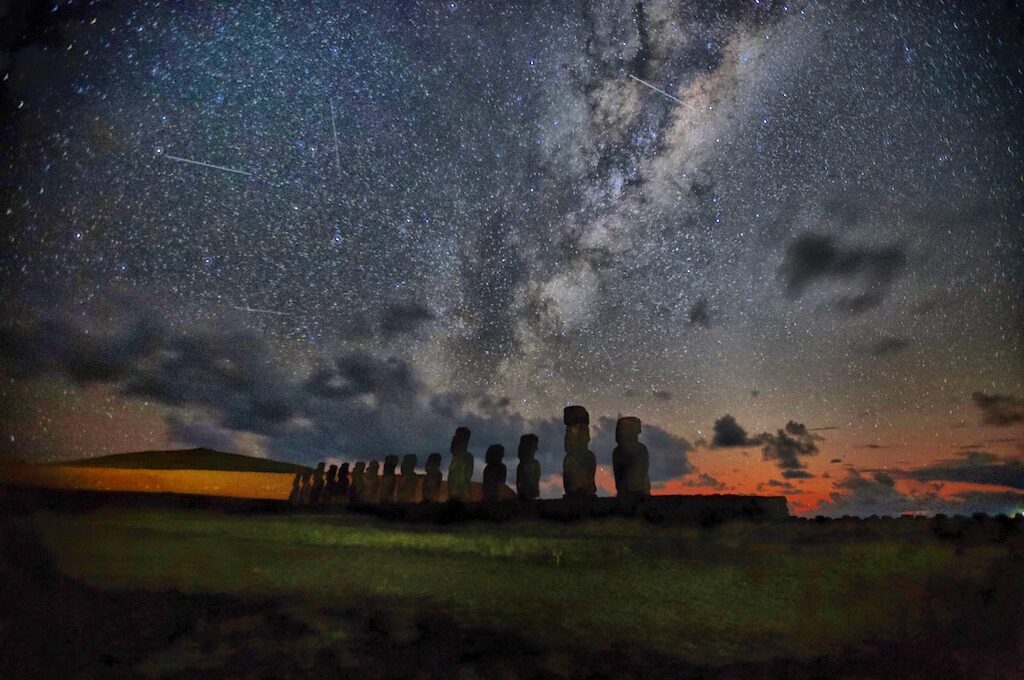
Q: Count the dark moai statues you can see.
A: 15